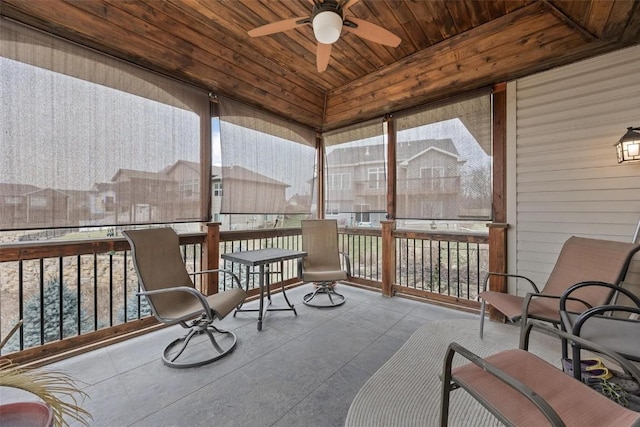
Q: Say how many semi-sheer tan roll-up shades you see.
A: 4